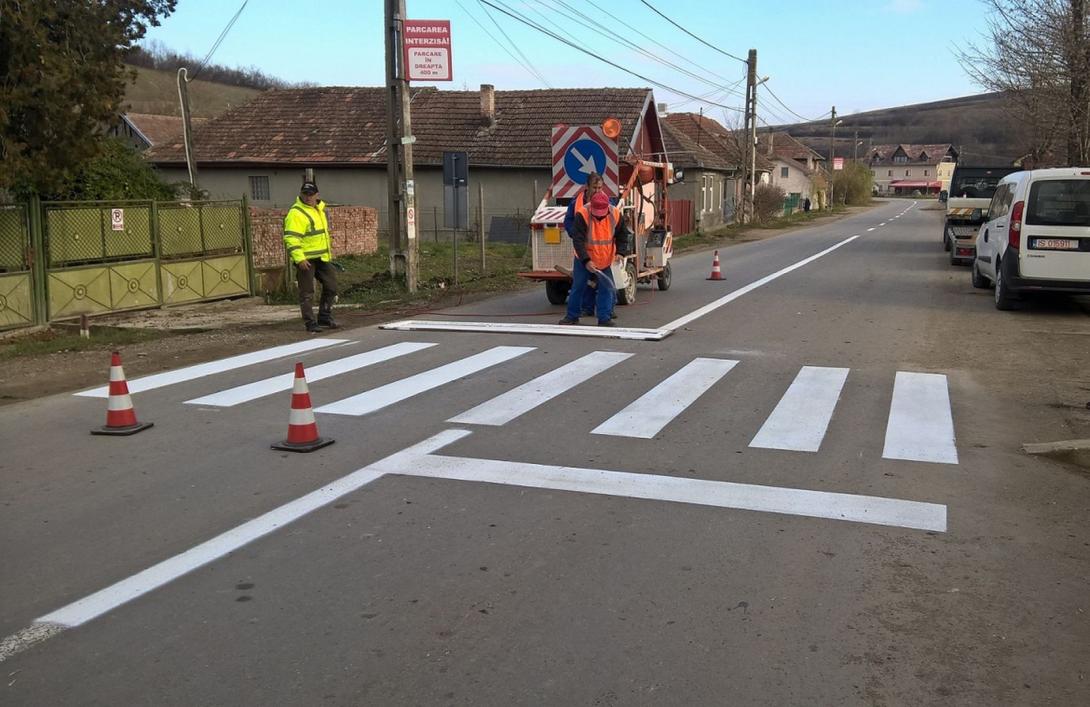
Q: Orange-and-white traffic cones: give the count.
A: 3